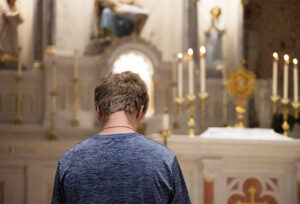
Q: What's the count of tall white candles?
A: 6